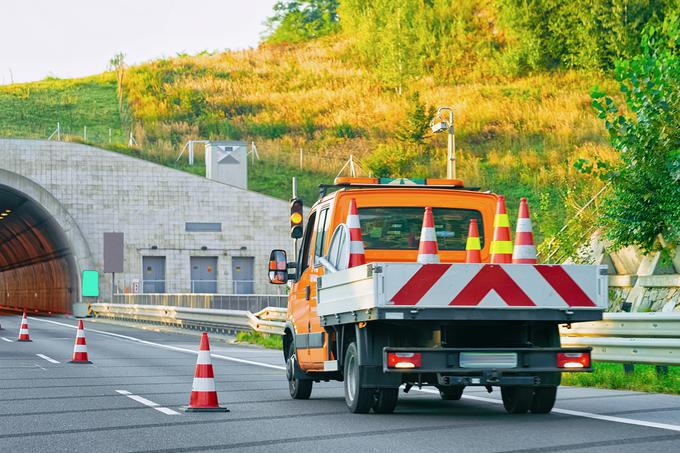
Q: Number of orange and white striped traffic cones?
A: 6